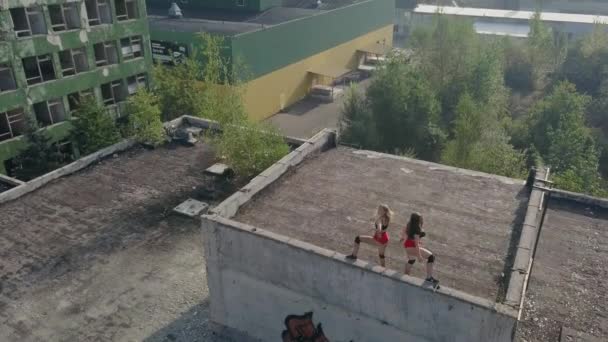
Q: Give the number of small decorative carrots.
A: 0